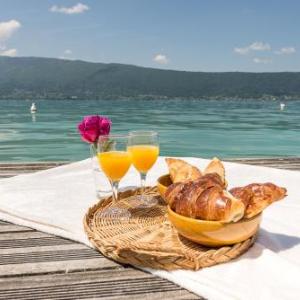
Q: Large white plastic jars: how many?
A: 0